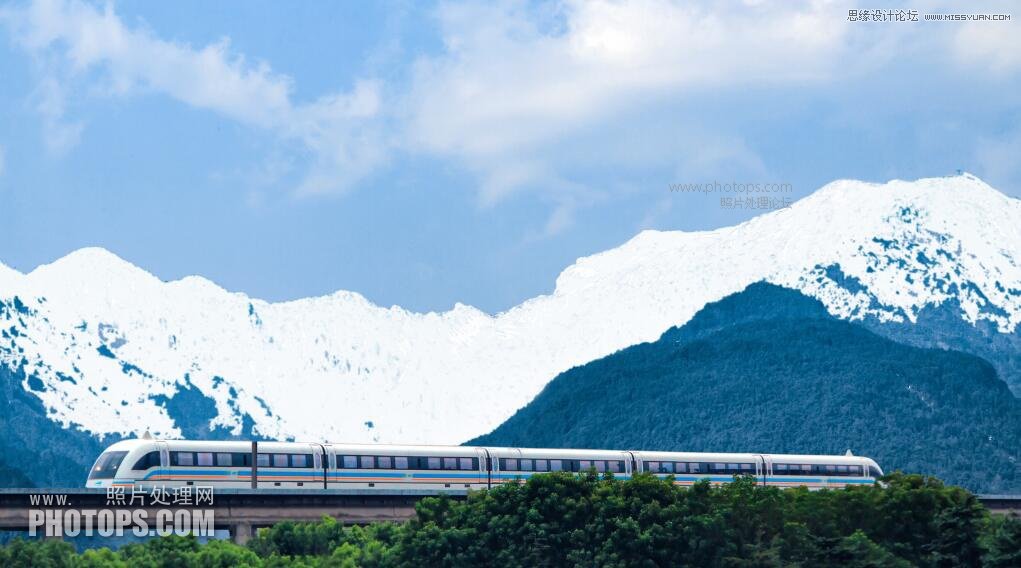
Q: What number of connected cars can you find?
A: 5